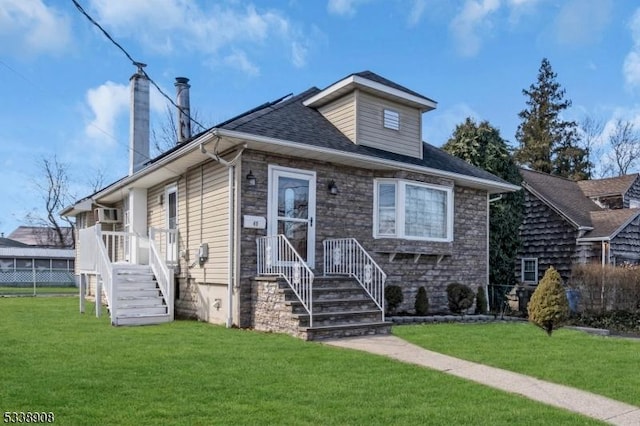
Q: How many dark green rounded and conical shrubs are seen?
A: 4